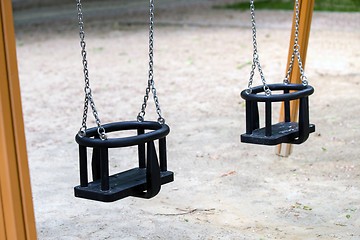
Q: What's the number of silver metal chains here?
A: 4